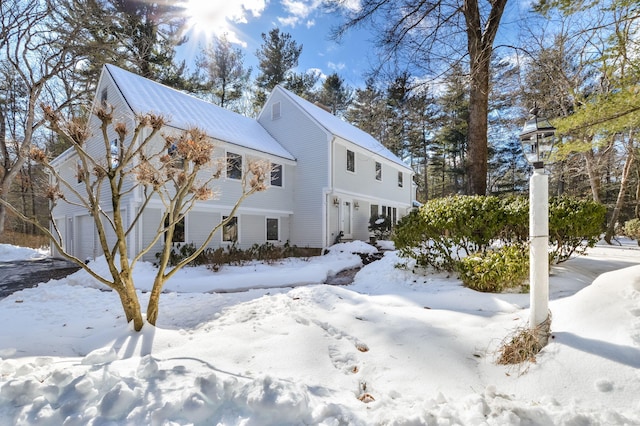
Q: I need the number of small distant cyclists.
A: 0